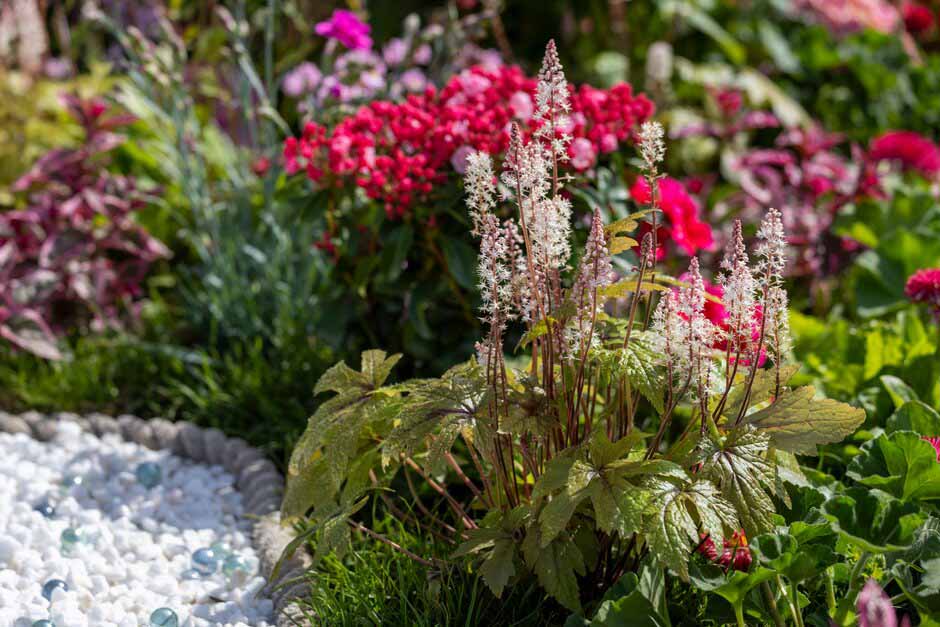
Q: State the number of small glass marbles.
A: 11